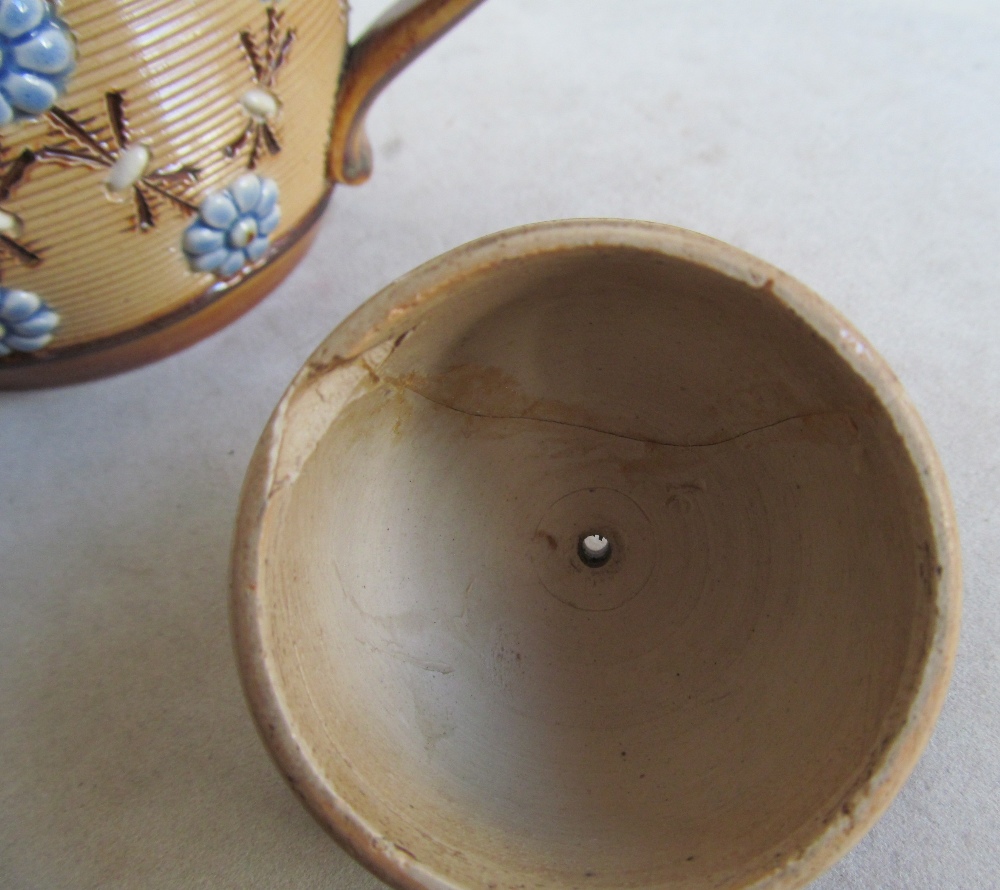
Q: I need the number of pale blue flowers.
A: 3